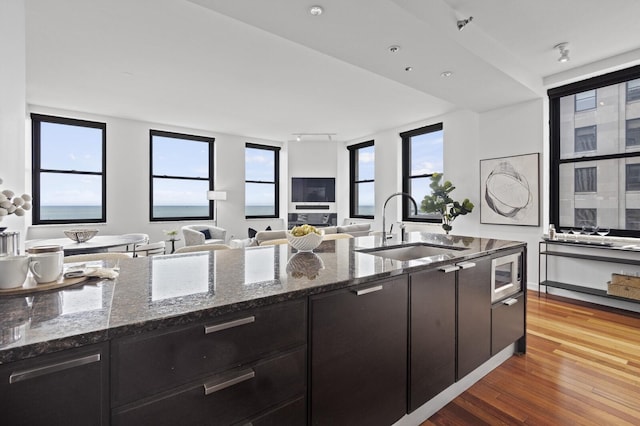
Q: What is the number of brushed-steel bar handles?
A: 7